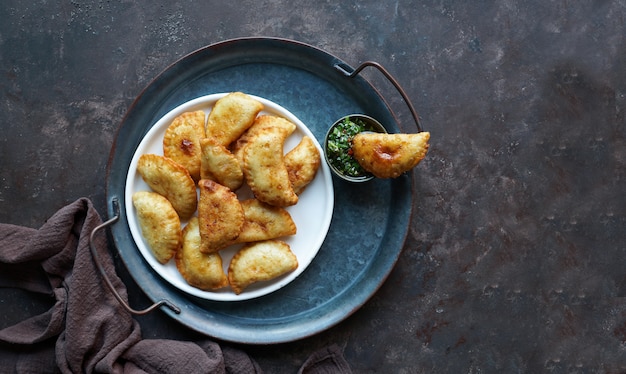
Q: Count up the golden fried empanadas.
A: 13